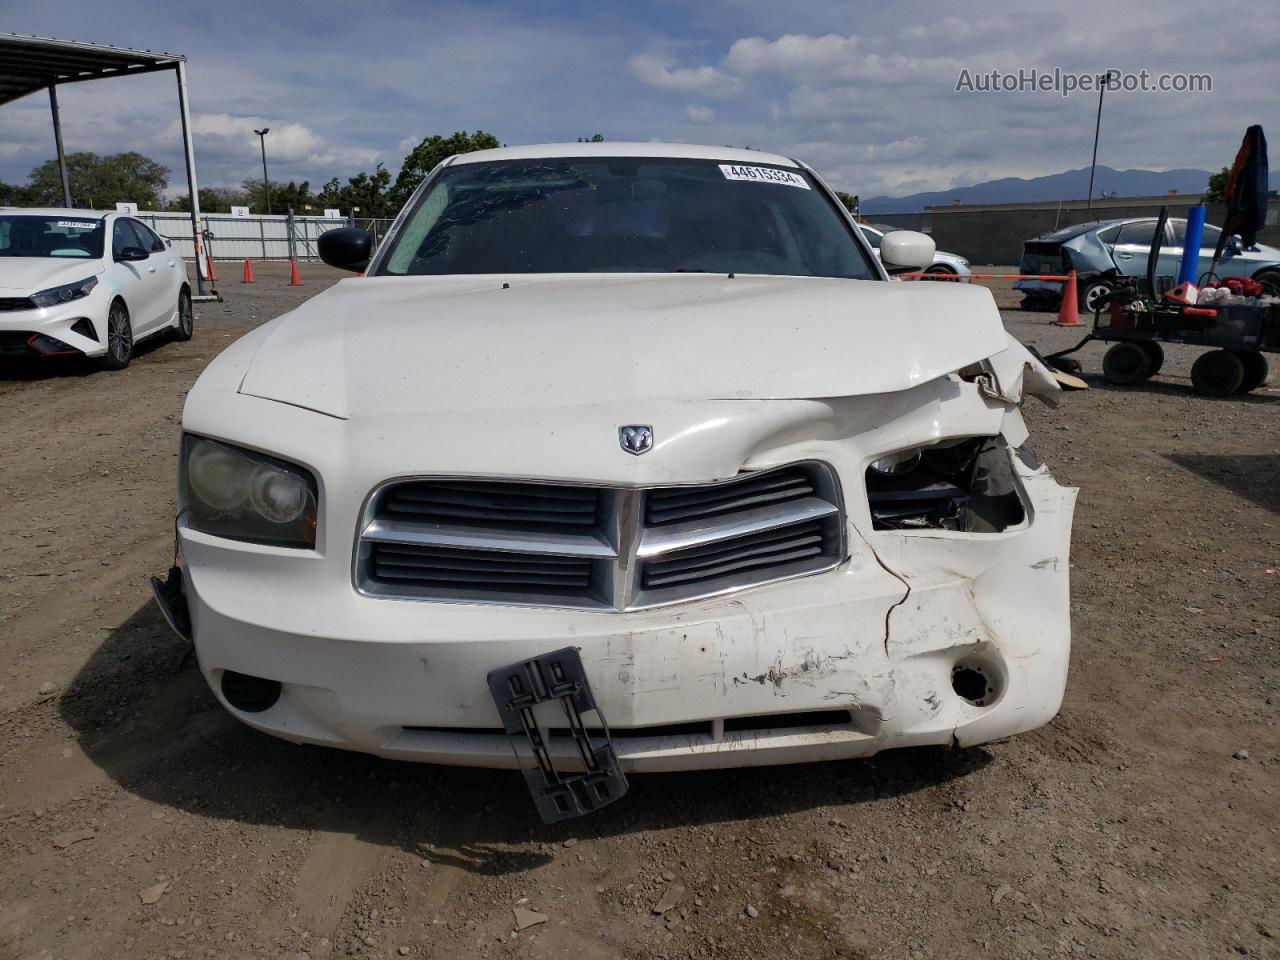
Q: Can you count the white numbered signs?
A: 3